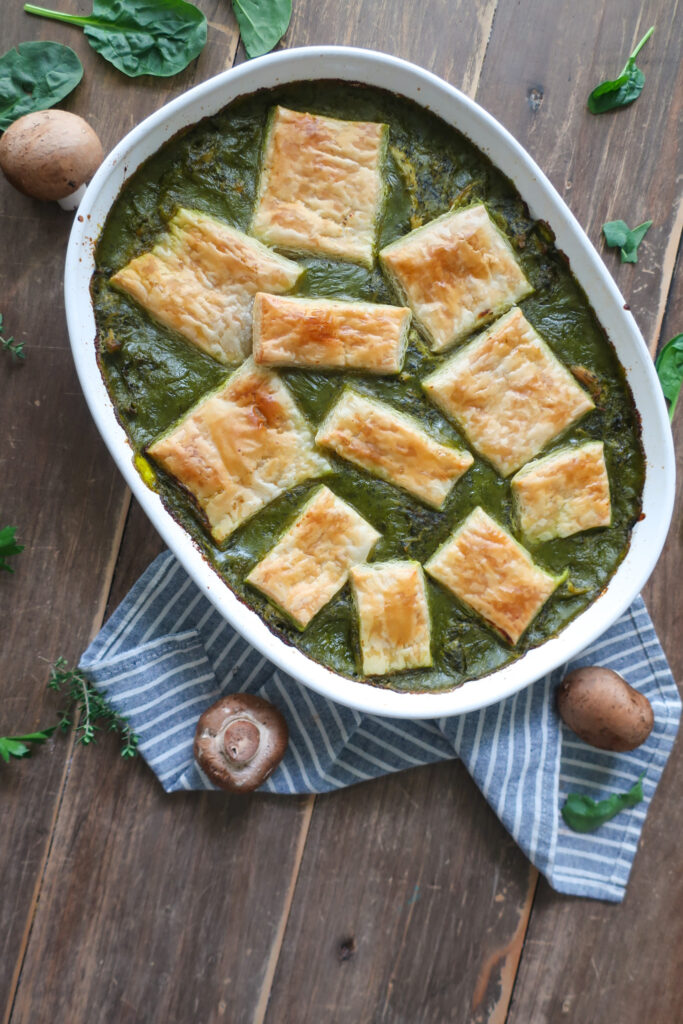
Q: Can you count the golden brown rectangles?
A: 11